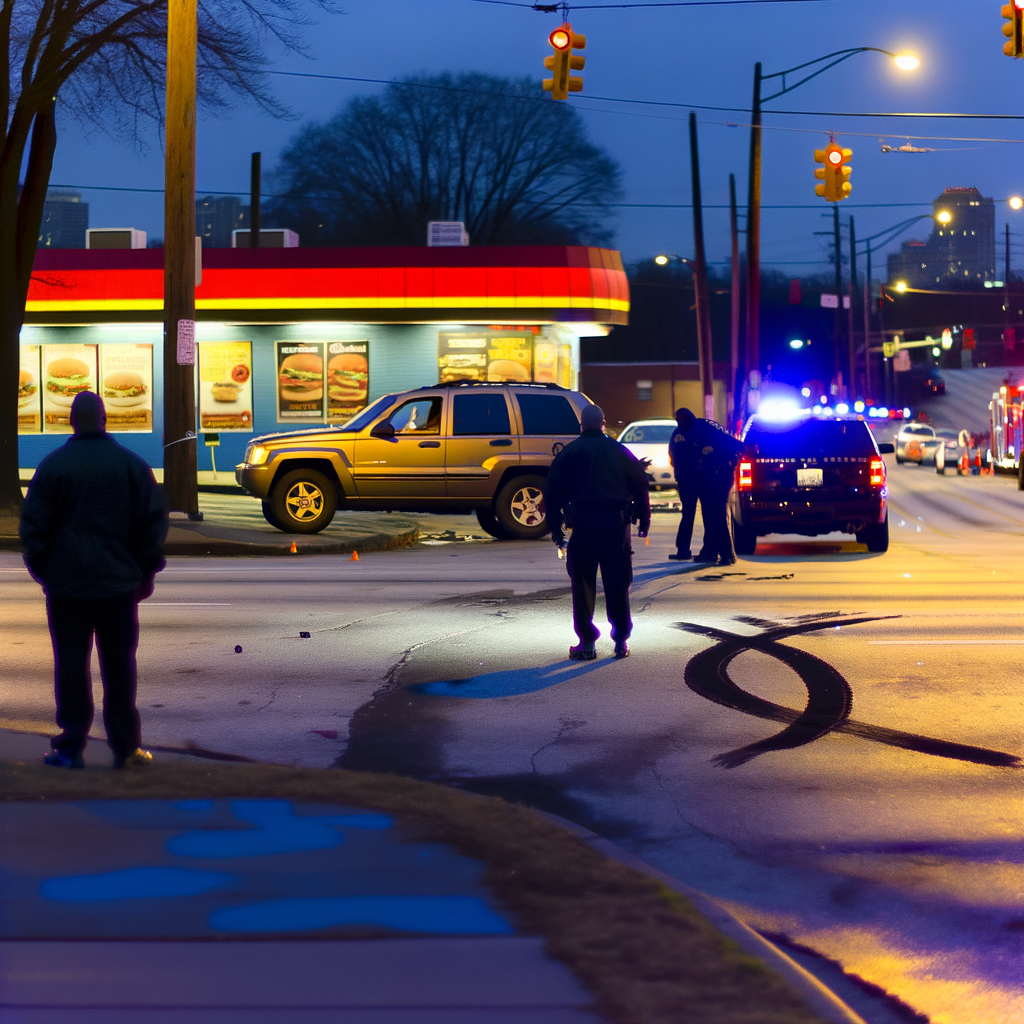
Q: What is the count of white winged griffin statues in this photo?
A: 0